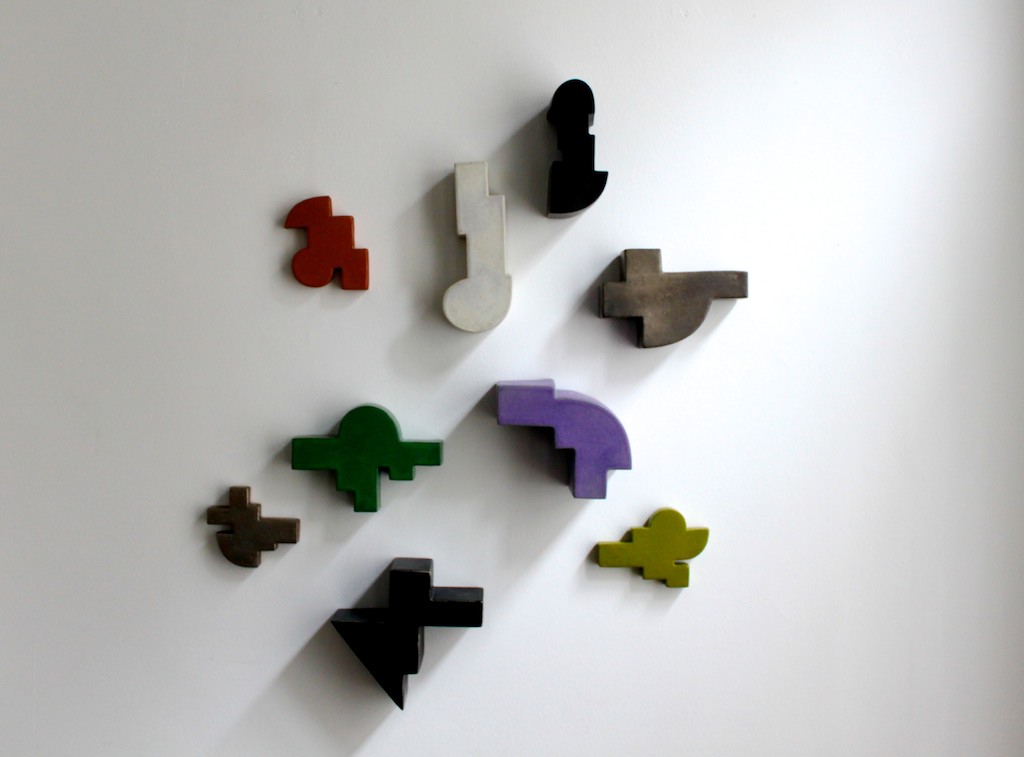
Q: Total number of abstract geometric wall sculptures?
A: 9